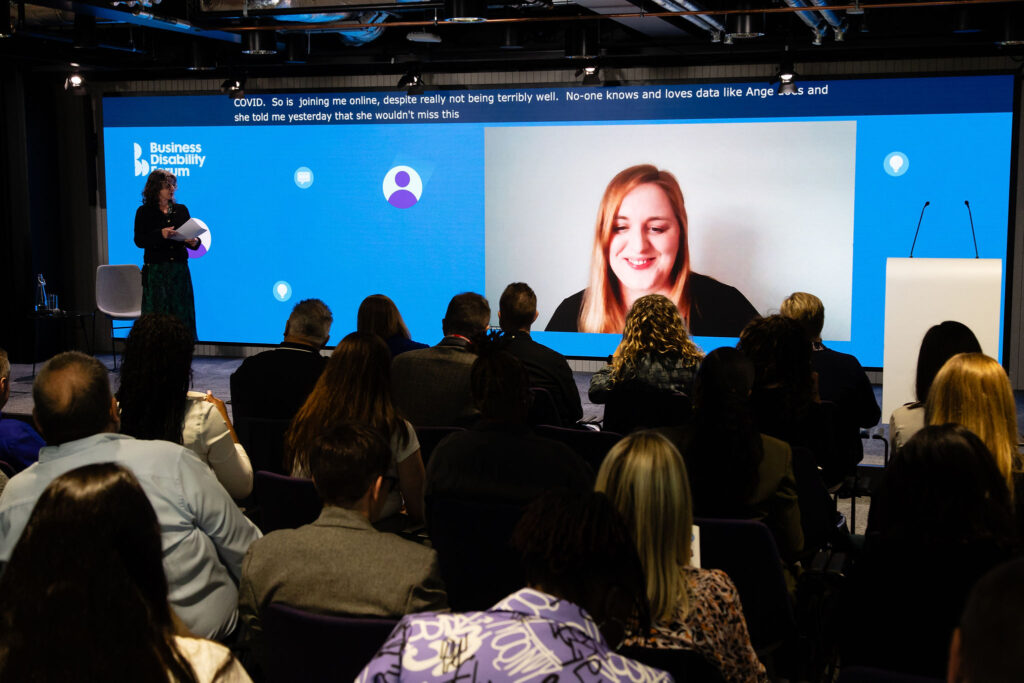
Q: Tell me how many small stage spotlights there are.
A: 5